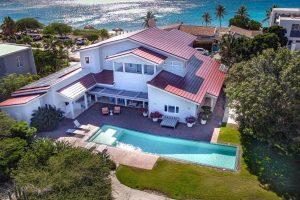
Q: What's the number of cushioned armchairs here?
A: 2